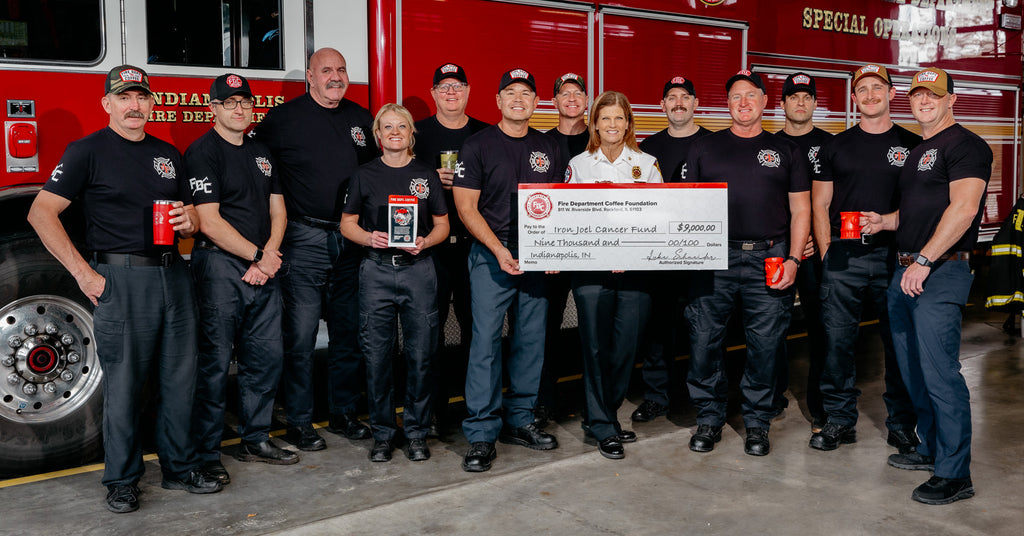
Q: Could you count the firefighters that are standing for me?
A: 13